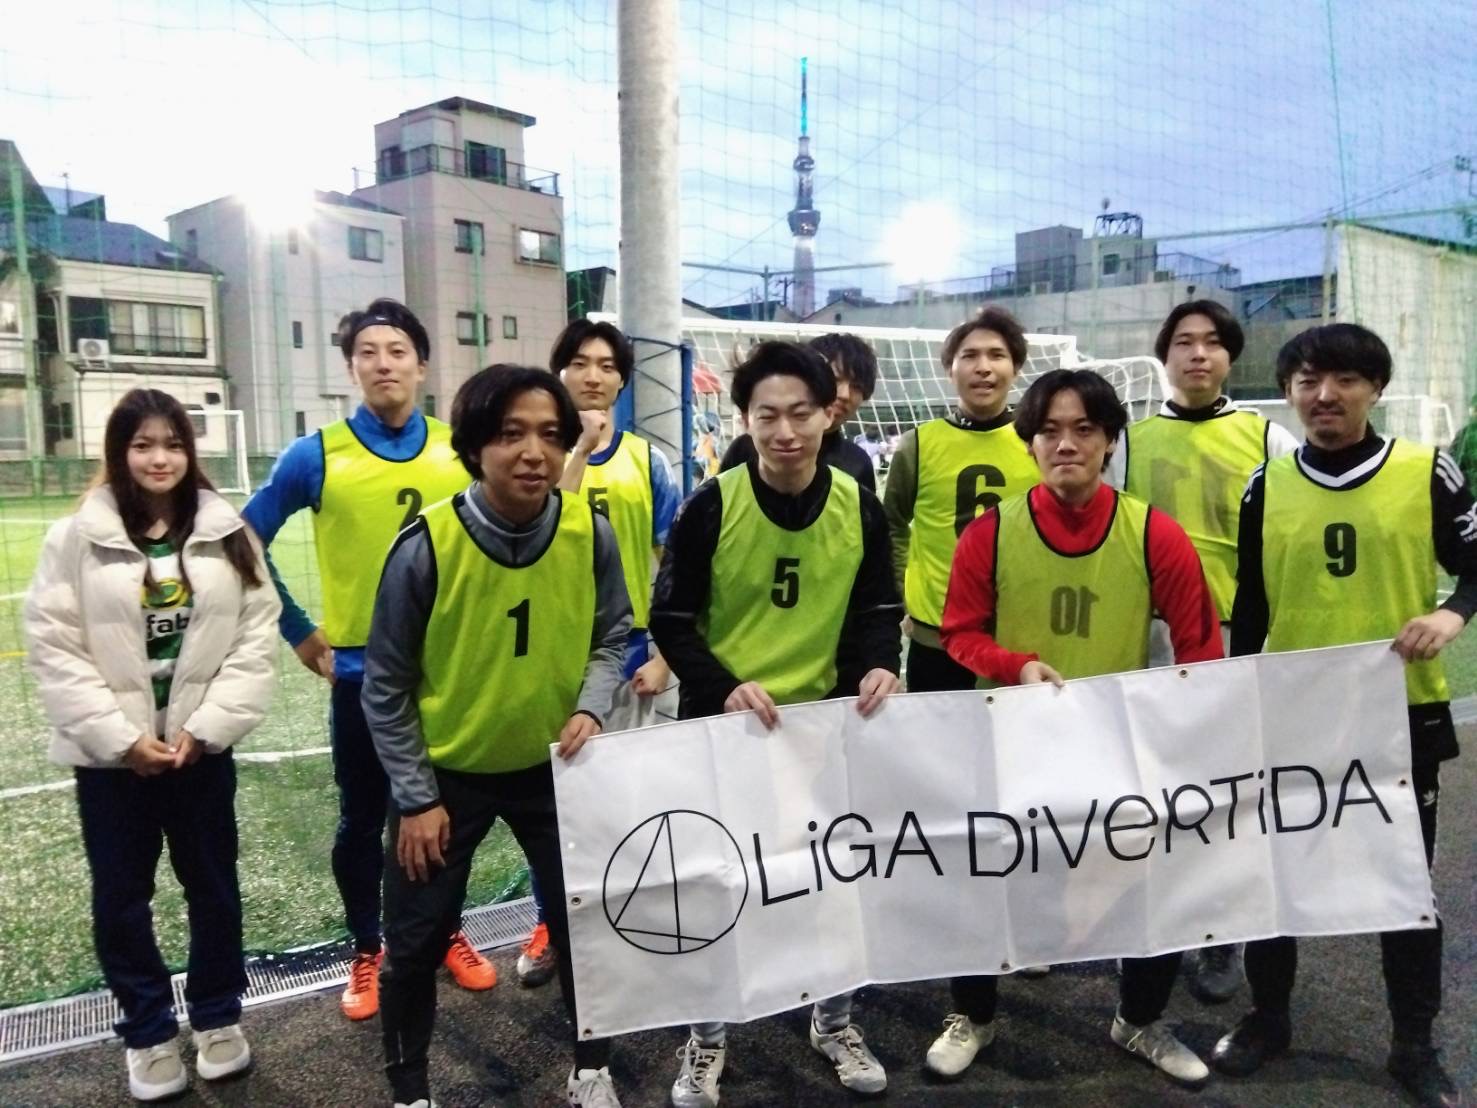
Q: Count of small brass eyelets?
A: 9